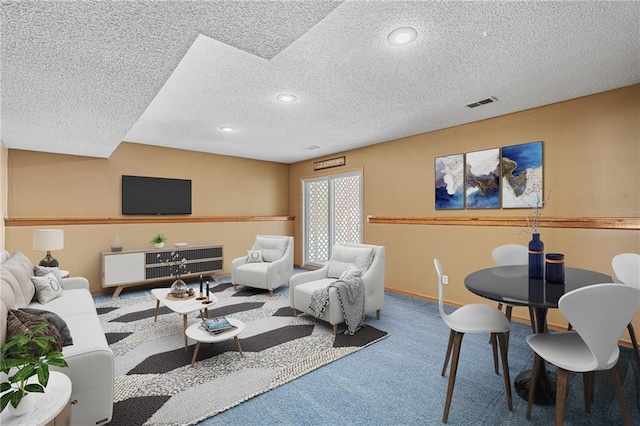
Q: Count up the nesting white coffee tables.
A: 2